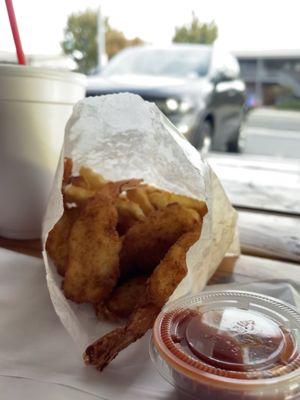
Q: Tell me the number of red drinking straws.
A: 1